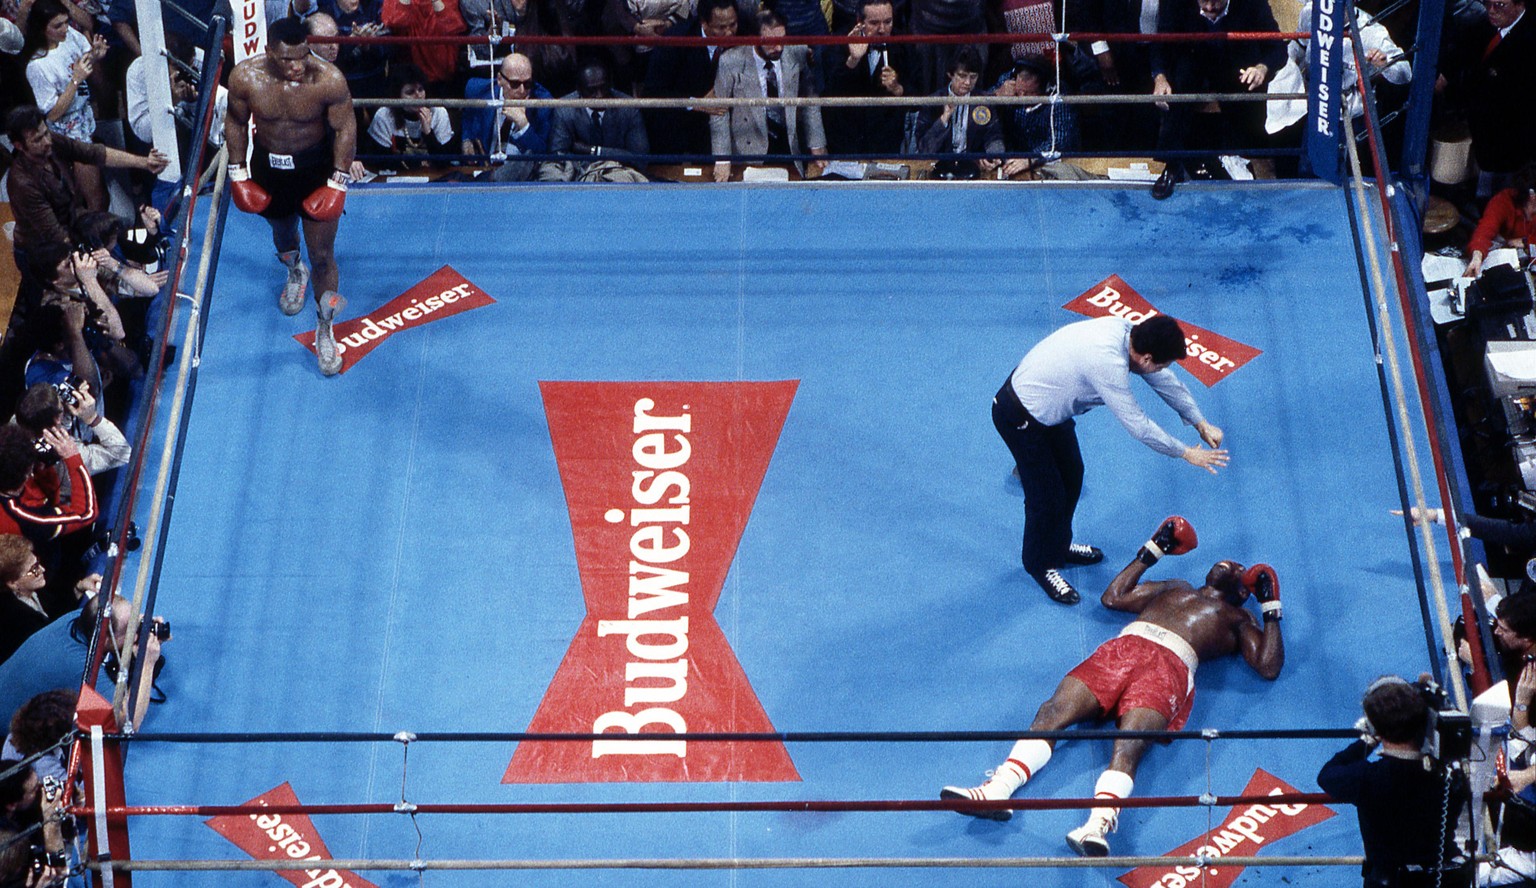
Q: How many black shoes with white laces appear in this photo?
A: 2